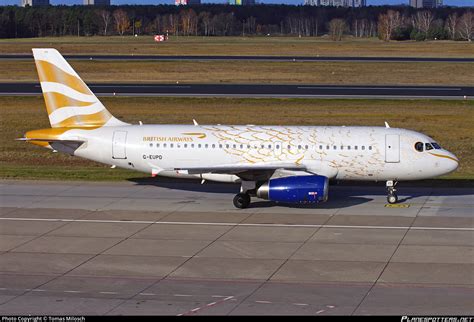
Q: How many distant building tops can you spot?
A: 6